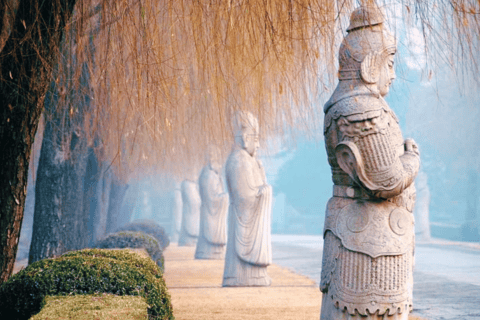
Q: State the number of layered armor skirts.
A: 1